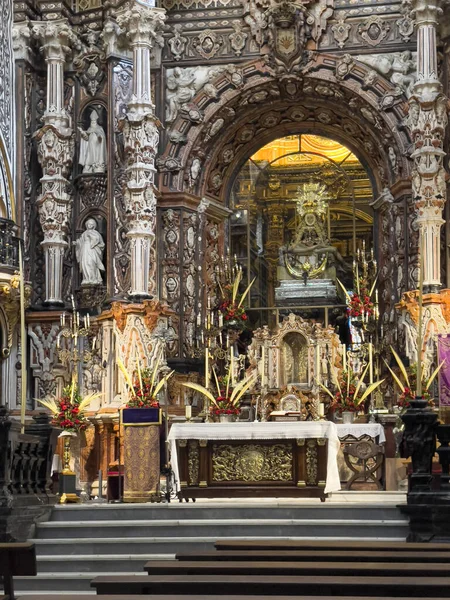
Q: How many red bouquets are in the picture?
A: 7